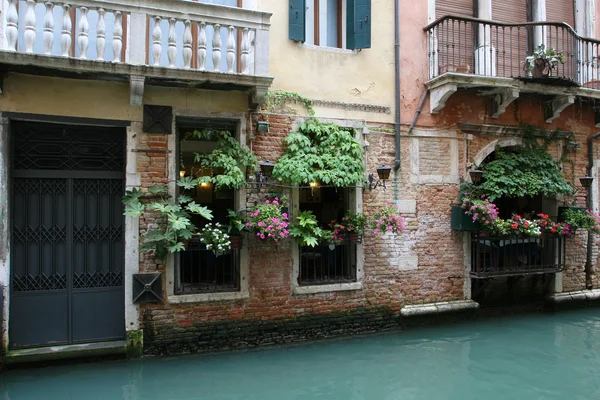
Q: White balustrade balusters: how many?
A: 14